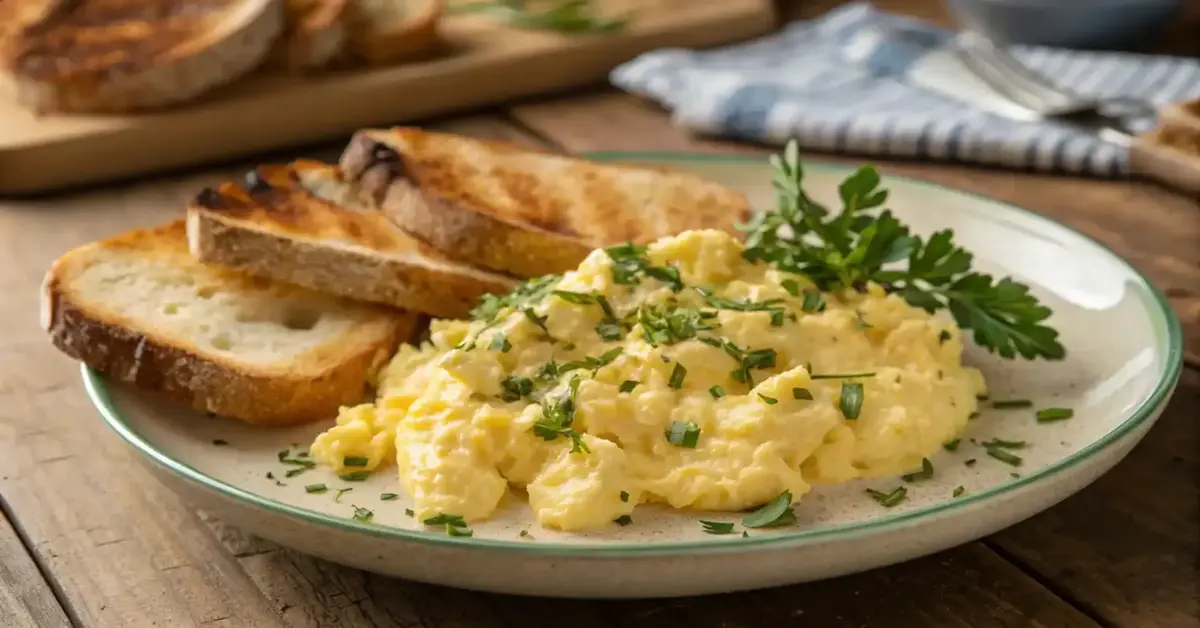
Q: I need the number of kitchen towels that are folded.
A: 1